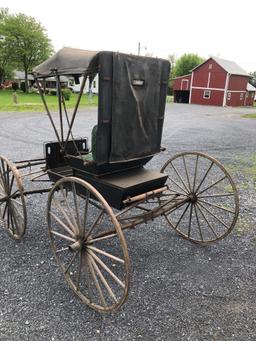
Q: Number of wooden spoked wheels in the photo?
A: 3